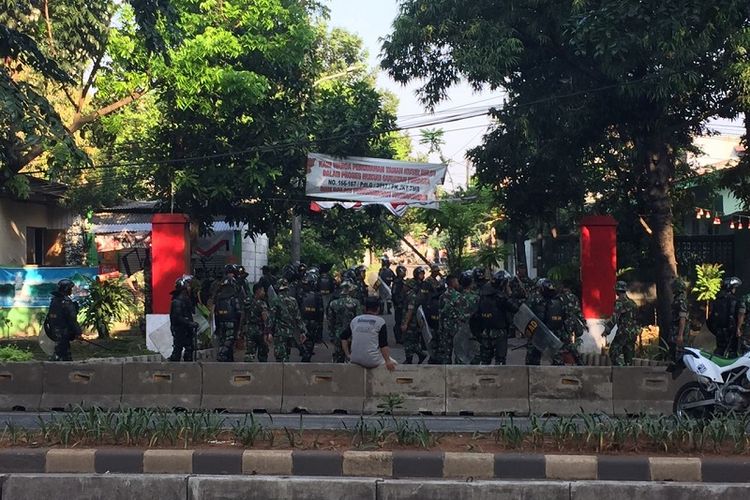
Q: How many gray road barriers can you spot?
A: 9